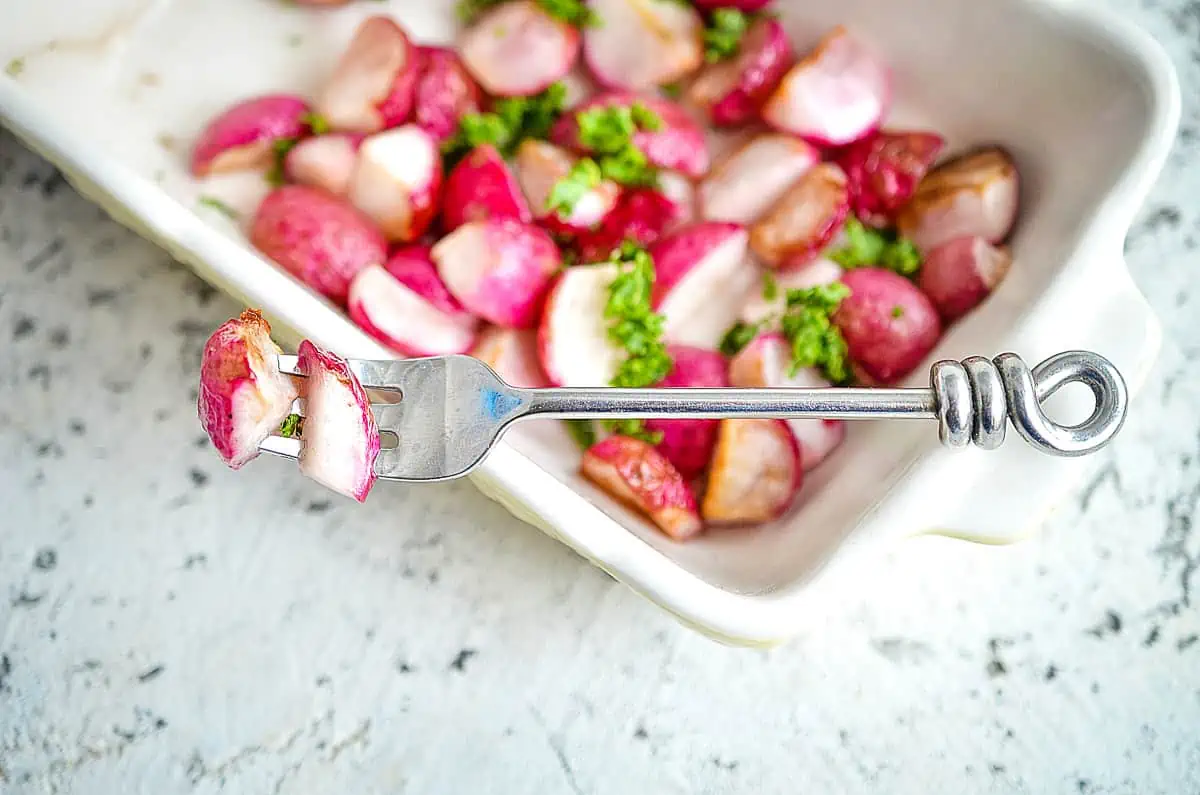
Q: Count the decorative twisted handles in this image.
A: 1